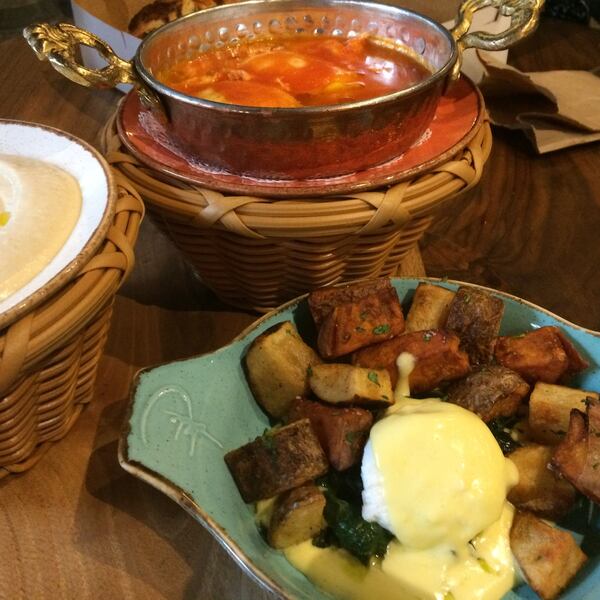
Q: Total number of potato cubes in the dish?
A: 15